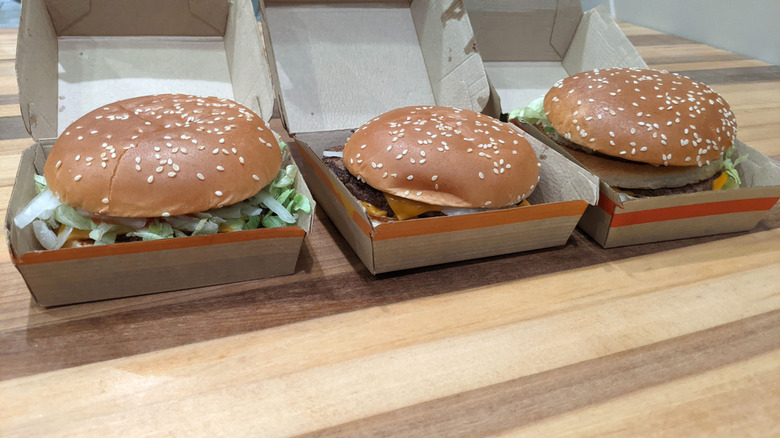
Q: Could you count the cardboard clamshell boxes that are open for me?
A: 3